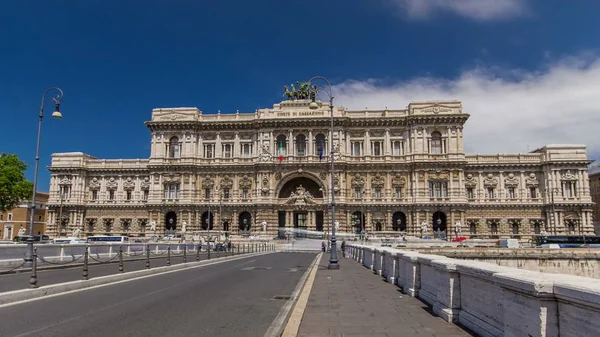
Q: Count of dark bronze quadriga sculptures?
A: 1